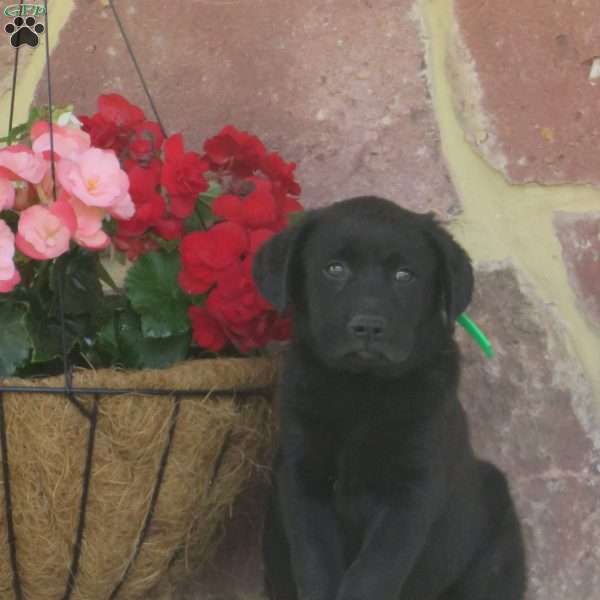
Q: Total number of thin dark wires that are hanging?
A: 3